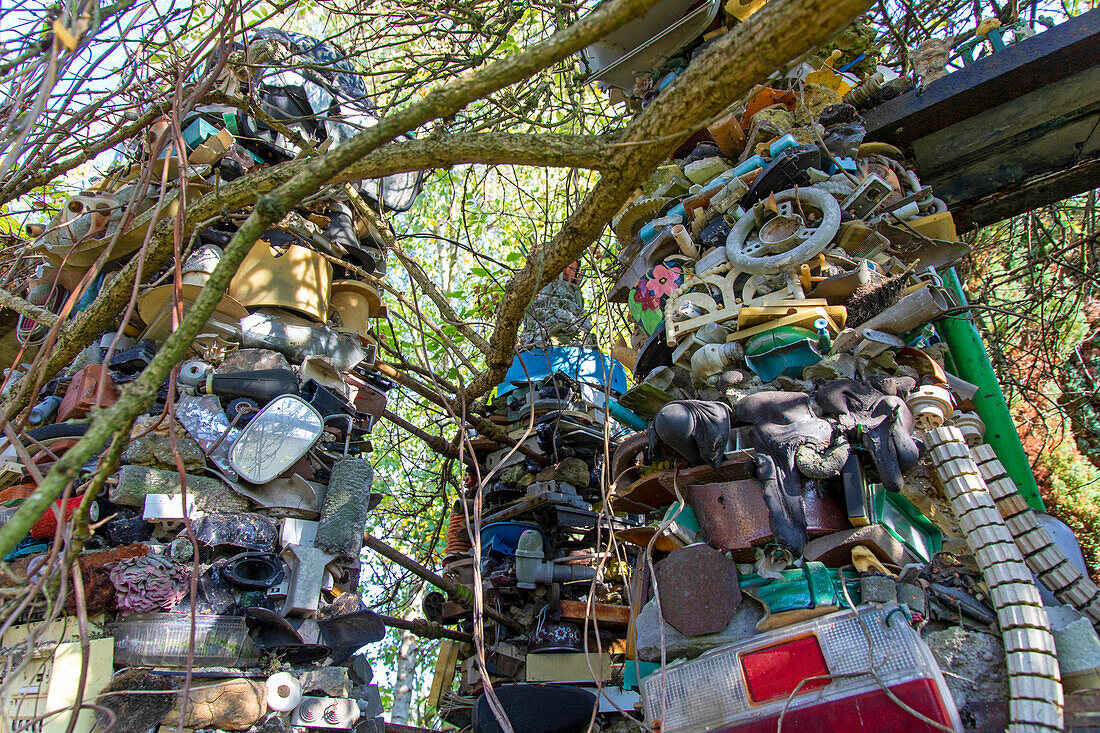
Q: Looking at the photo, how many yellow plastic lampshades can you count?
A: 1